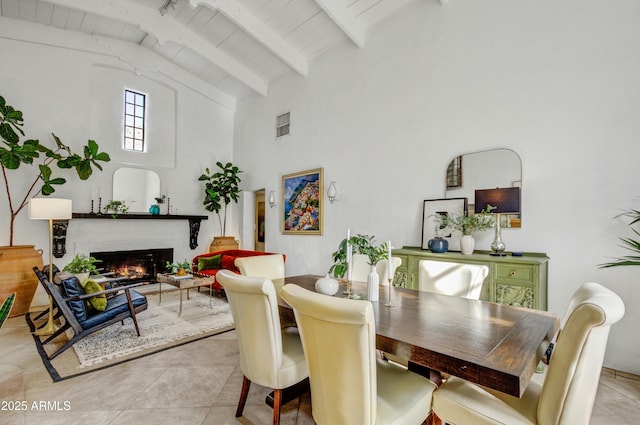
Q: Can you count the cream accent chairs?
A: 6